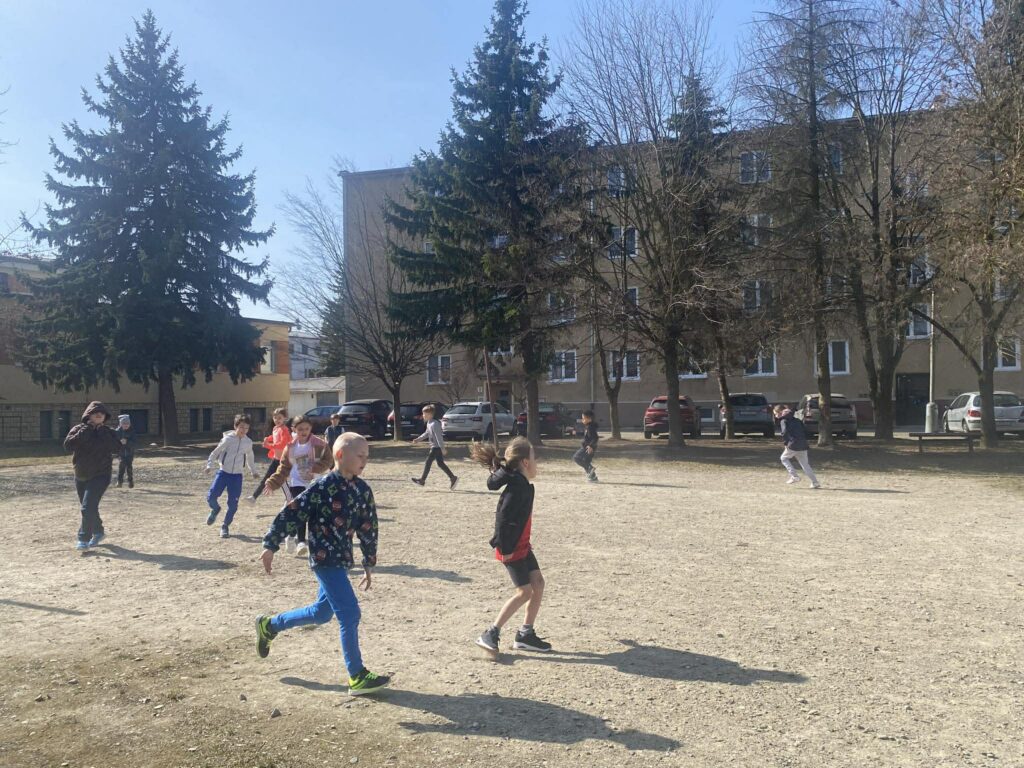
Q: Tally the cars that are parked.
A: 9